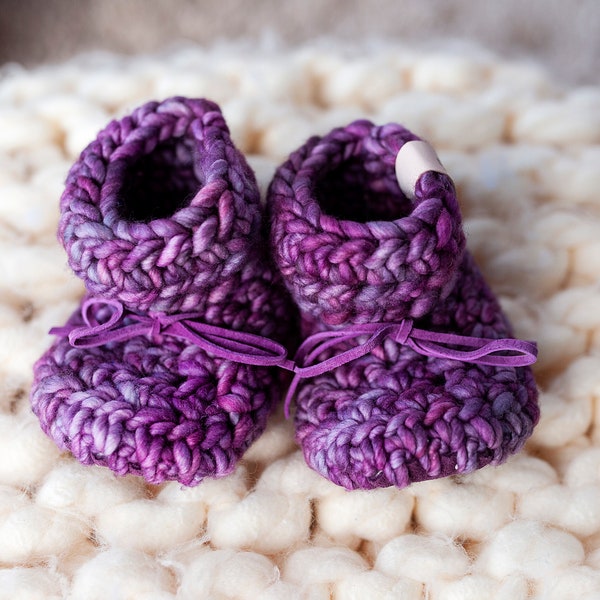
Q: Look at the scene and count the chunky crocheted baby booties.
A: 2